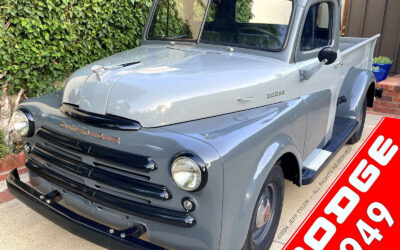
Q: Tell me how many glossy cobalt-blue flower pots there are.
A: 2